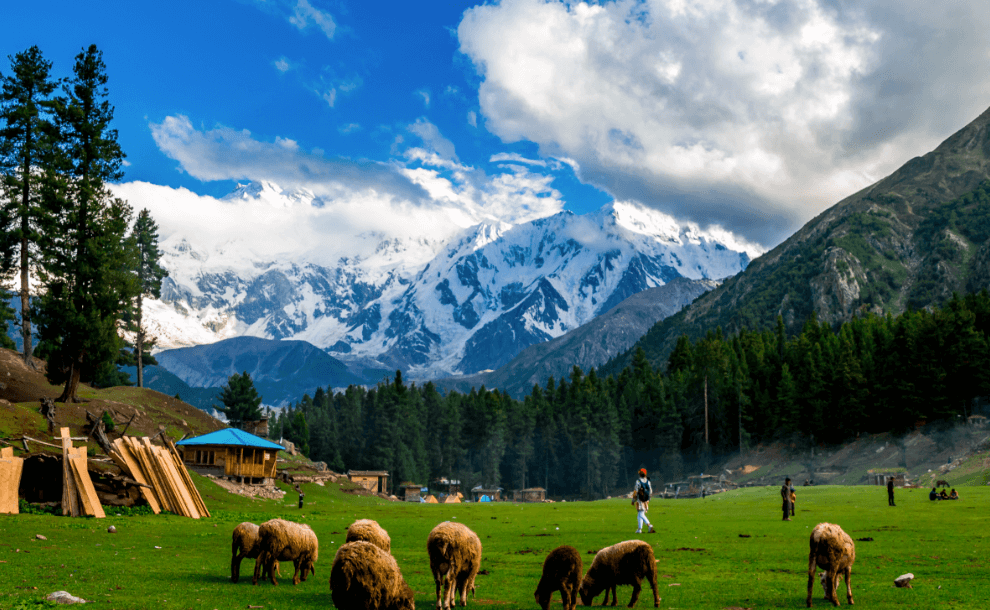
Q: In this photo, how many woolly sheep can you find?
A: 8